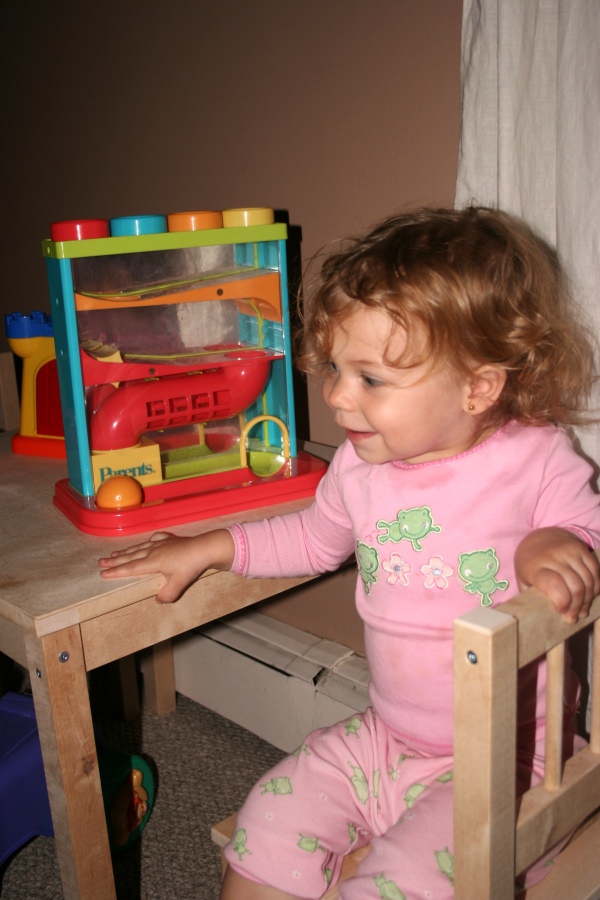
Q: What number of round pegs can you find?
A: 4